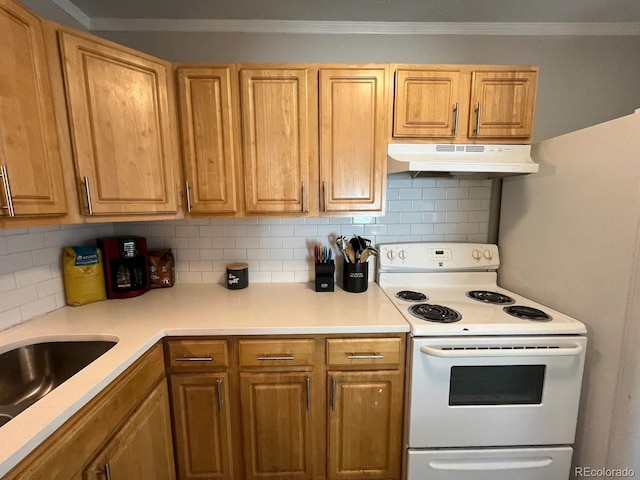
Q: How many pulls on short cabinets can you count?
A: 2